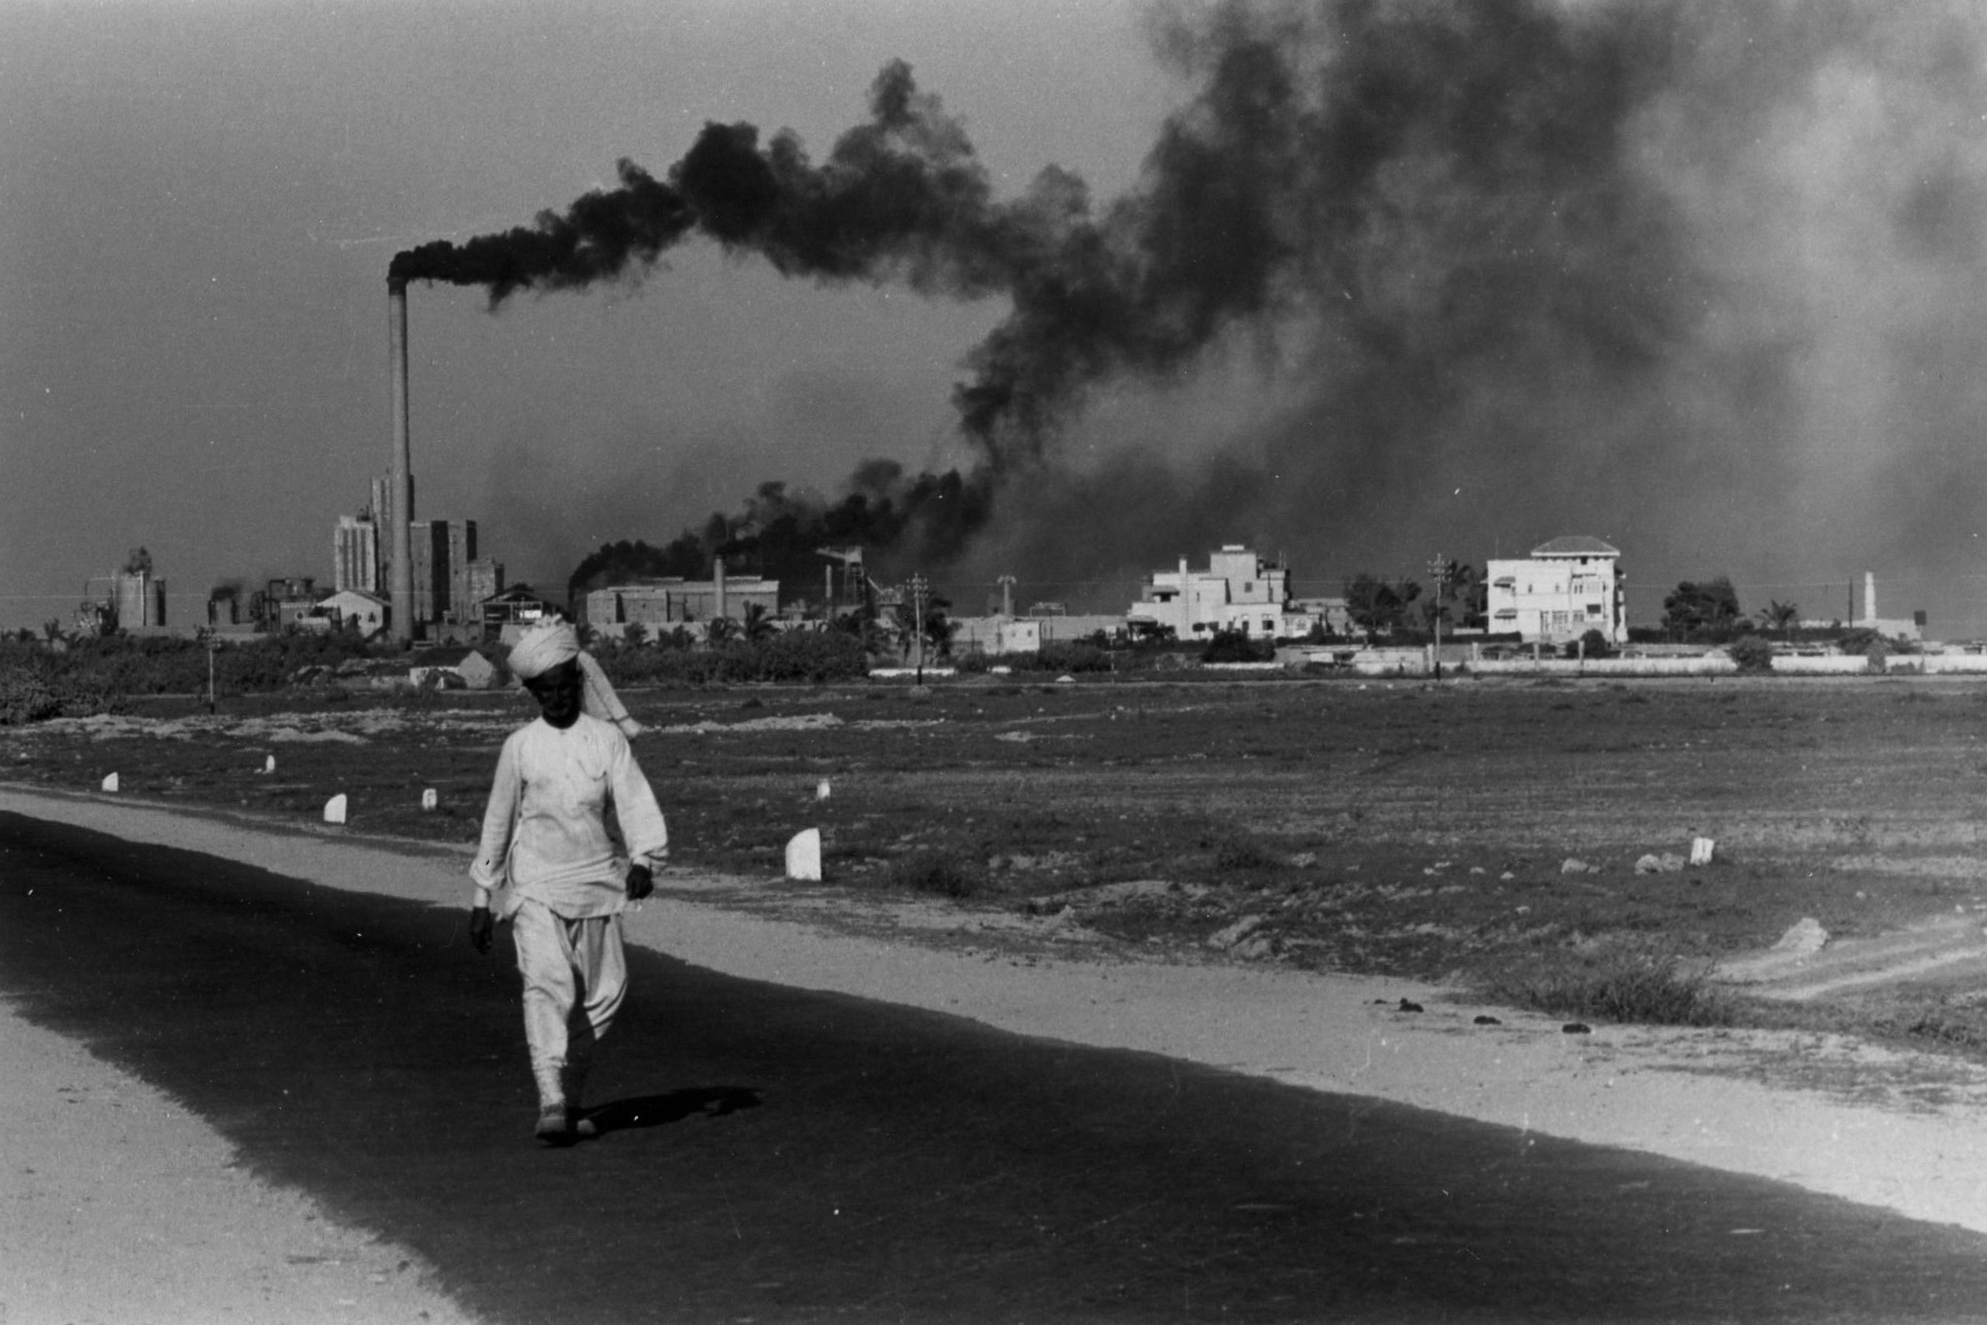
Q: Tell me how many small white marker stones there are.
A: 7